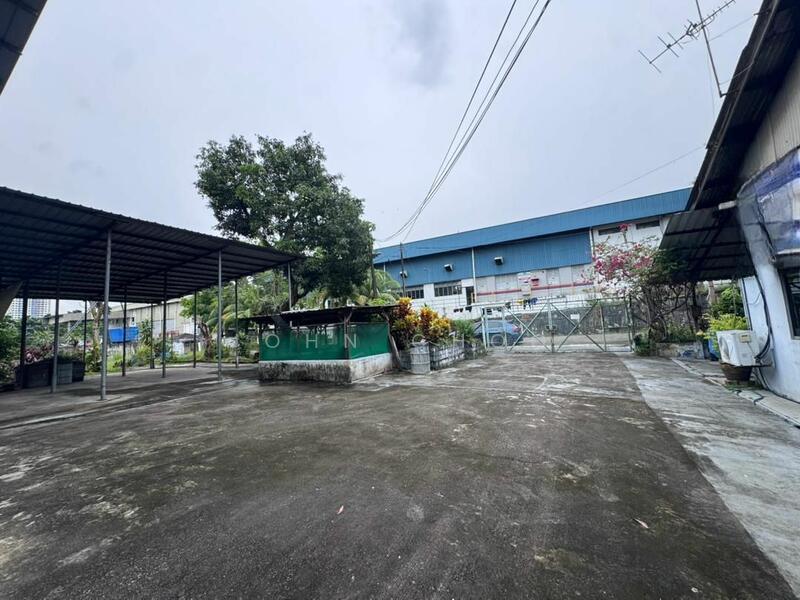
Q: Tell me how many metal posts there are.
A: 11